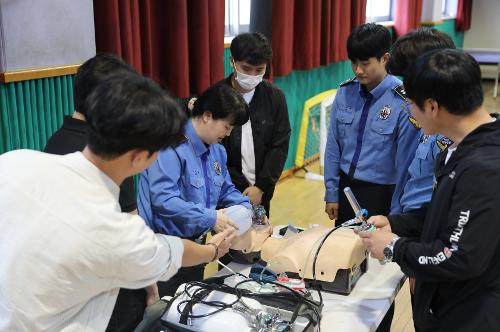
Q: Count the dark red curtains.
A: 4